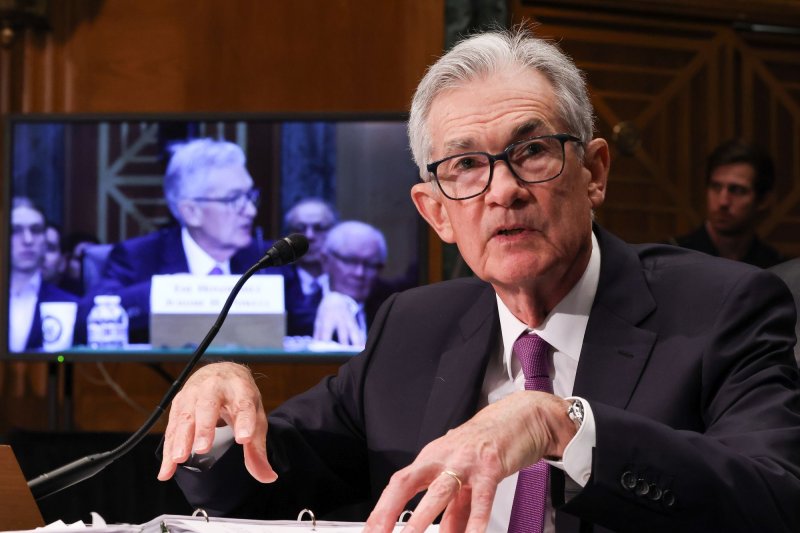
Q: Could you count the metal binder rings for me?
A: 3